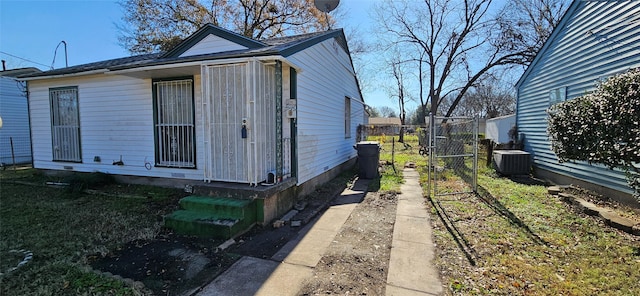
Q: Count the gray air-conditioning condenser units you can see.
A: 1